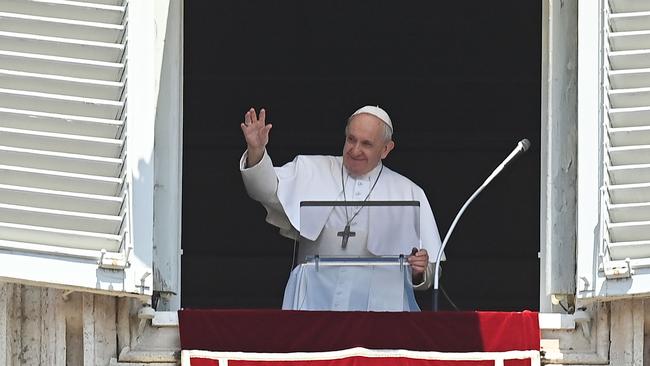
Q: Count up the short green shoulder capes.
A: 0